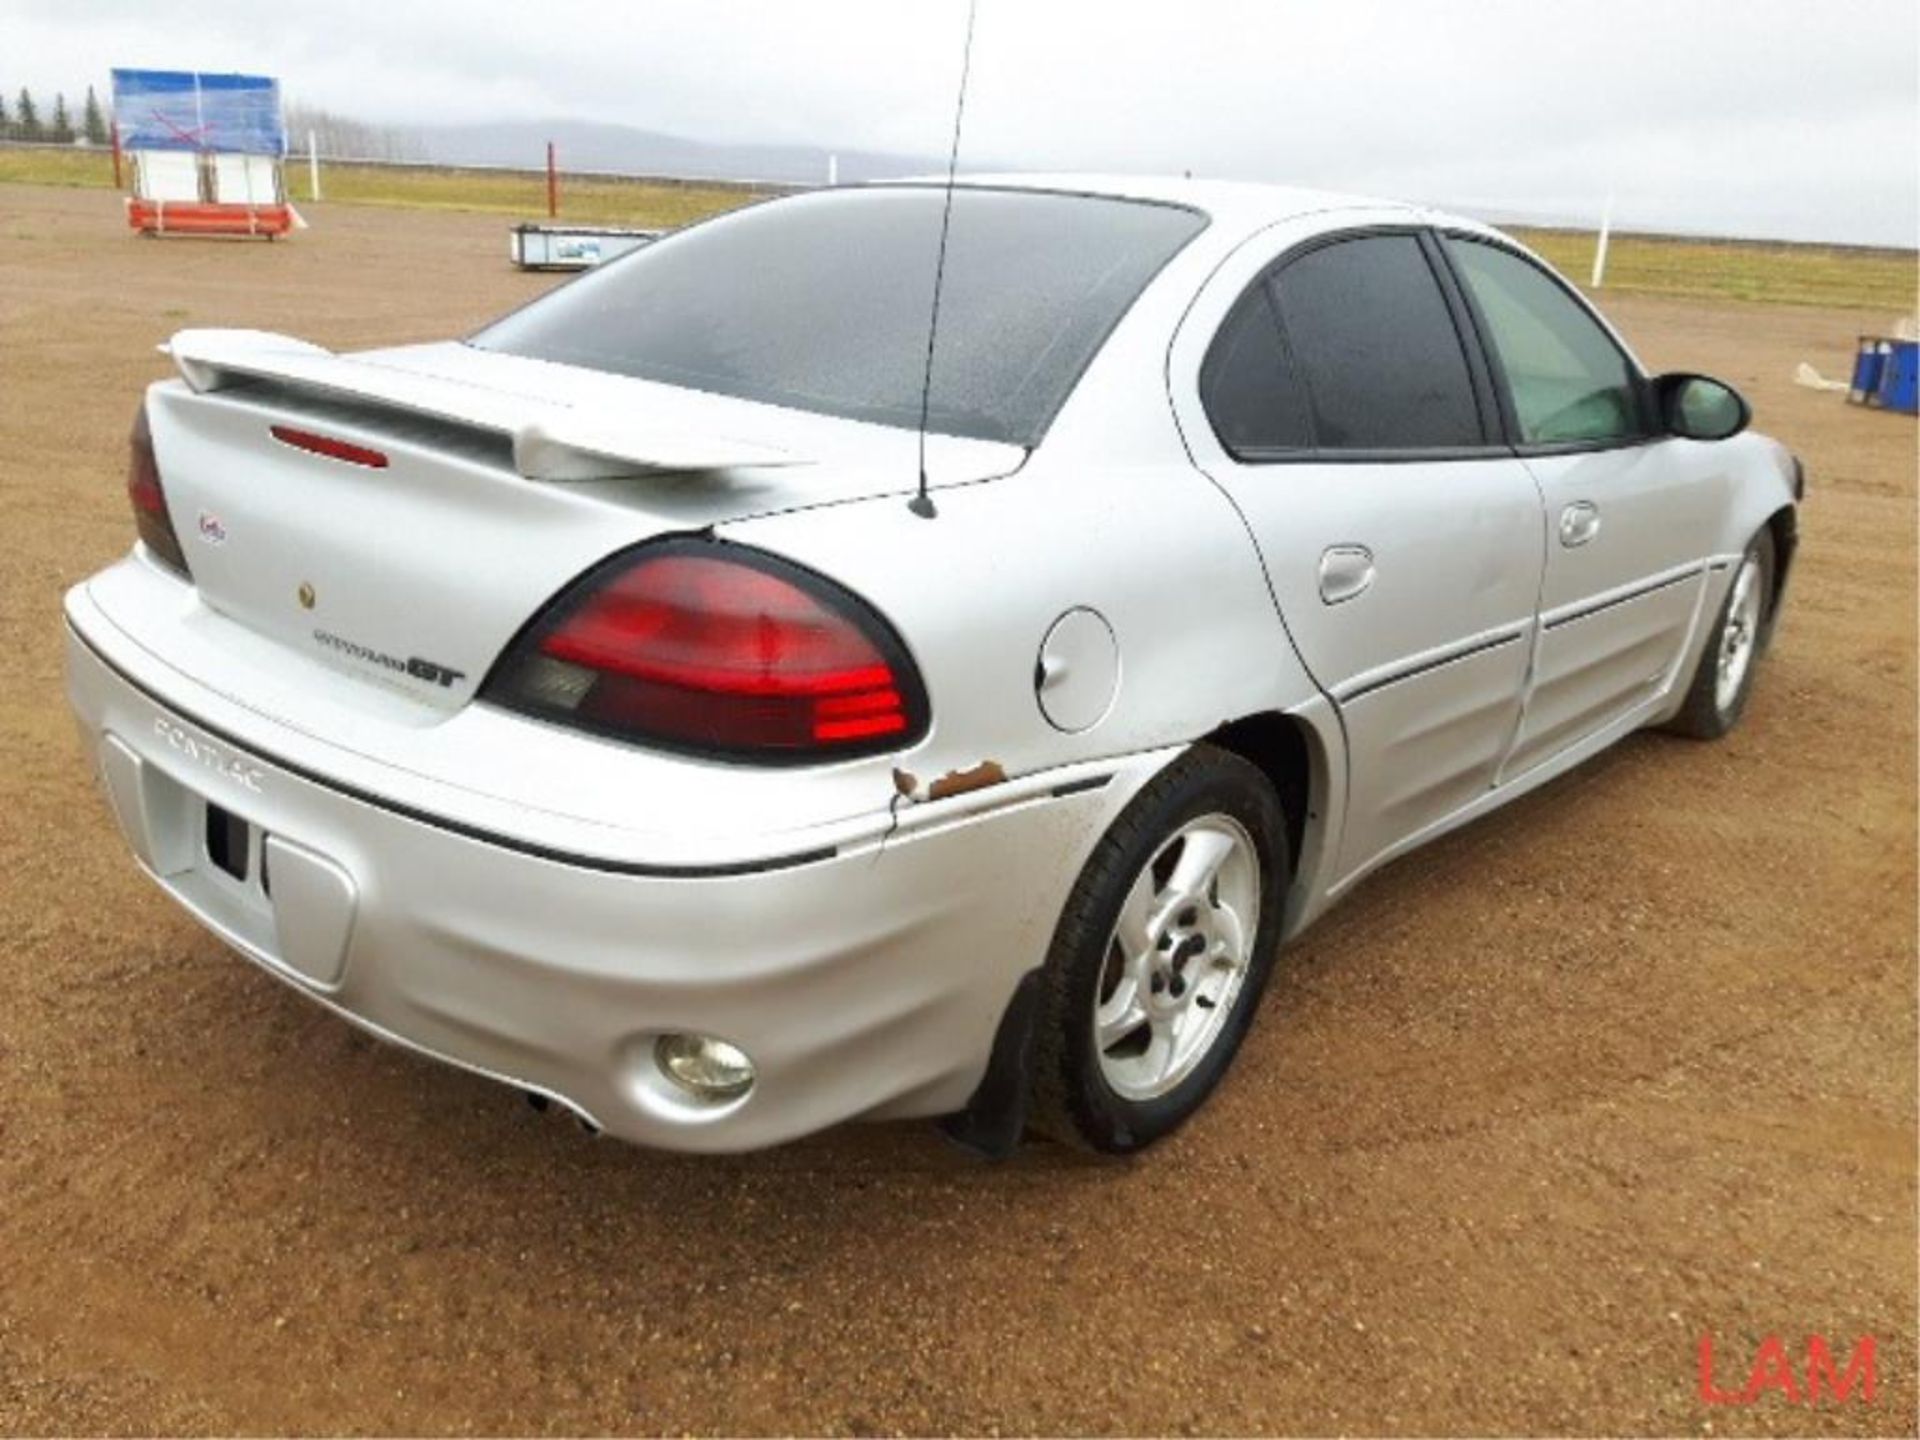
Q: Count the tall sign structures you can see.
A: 1